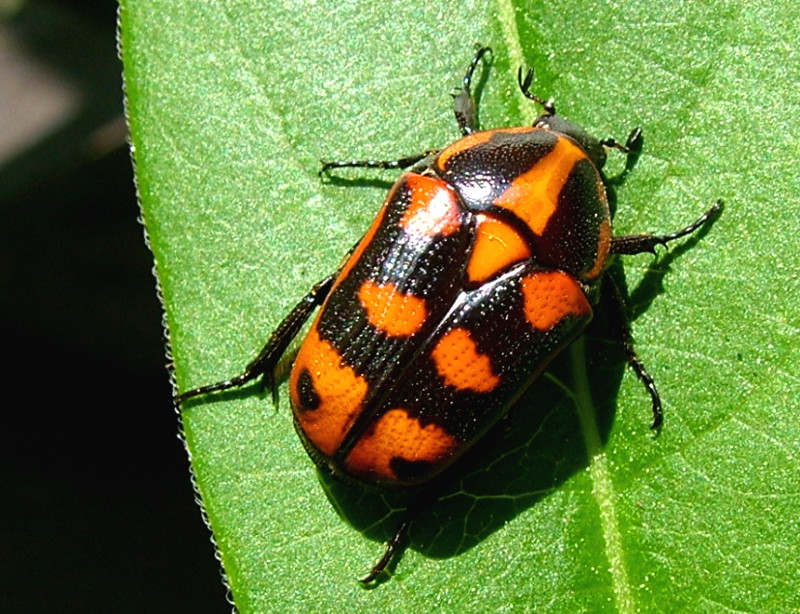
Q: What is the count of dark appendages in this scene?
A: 8